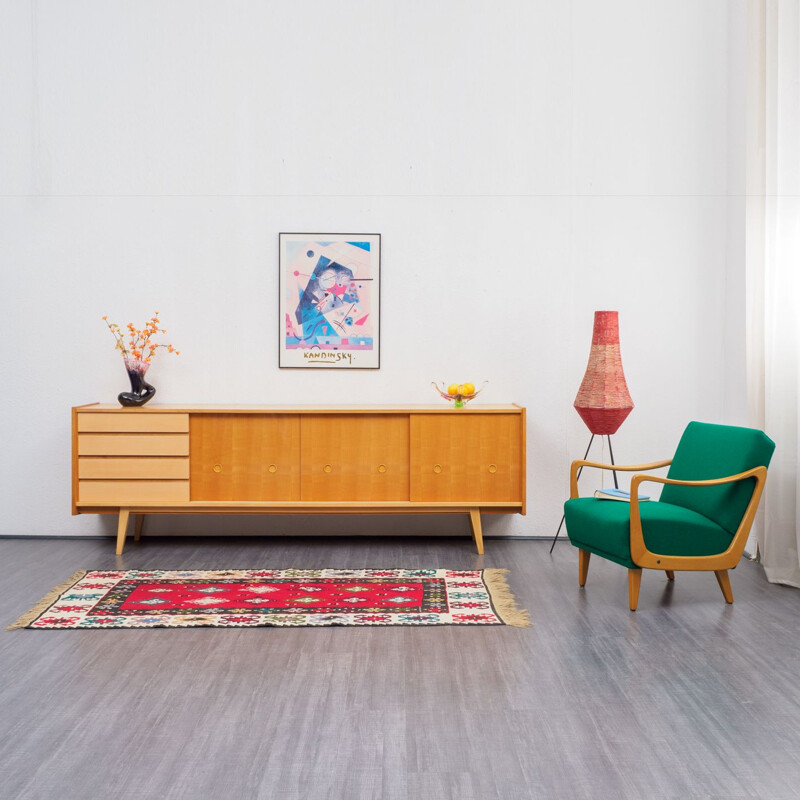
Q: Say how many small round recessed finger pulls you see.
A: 6